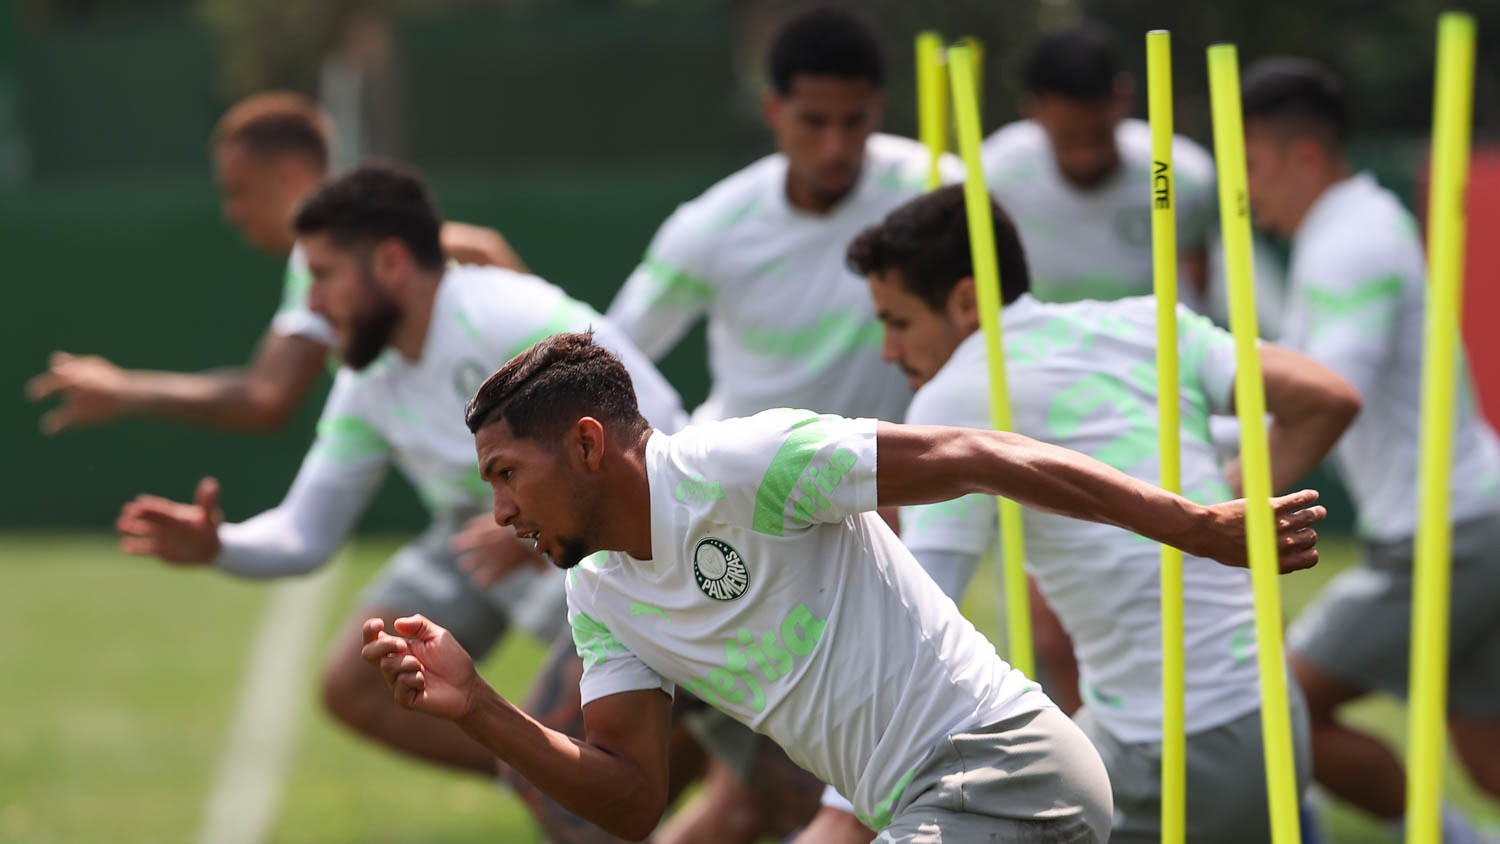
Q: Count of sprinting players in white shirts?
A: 7